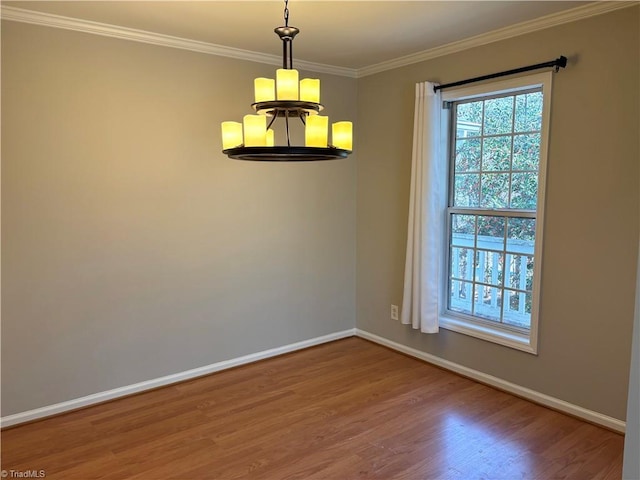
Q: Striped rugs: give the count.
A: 0